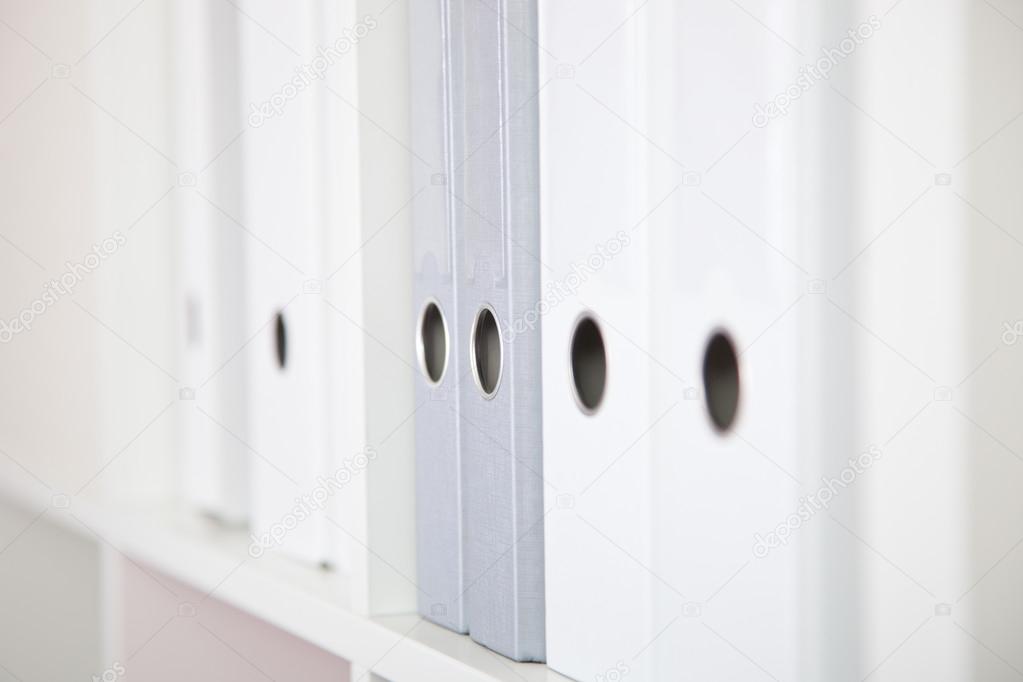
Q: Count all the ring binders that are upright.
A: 6